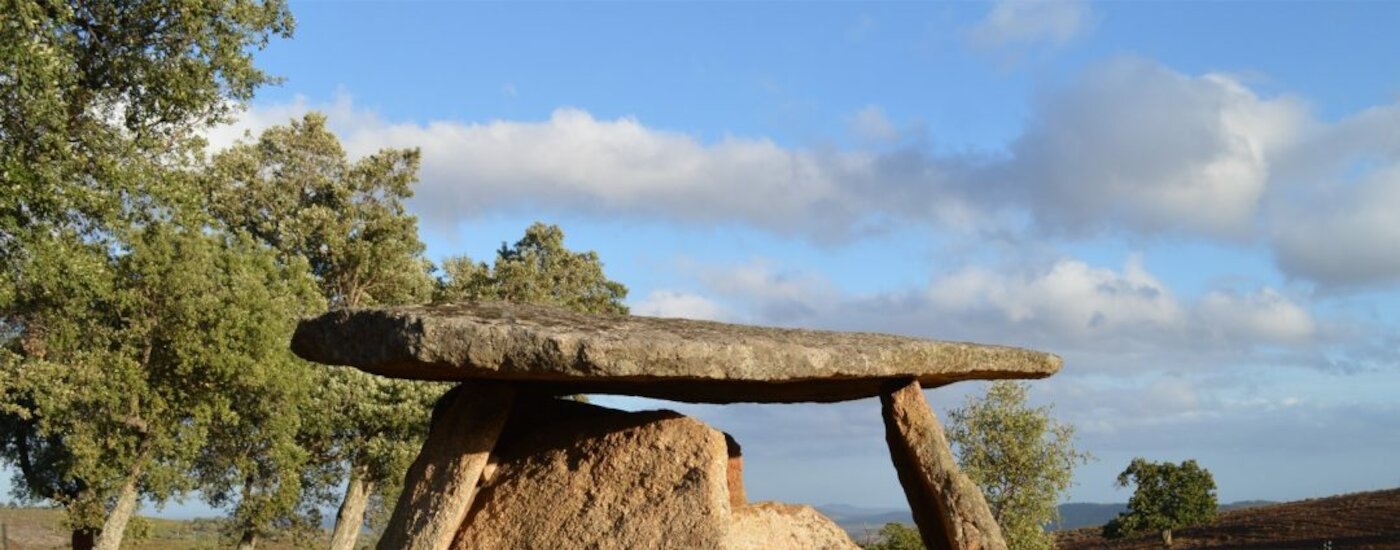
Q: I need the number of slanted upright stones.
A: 2